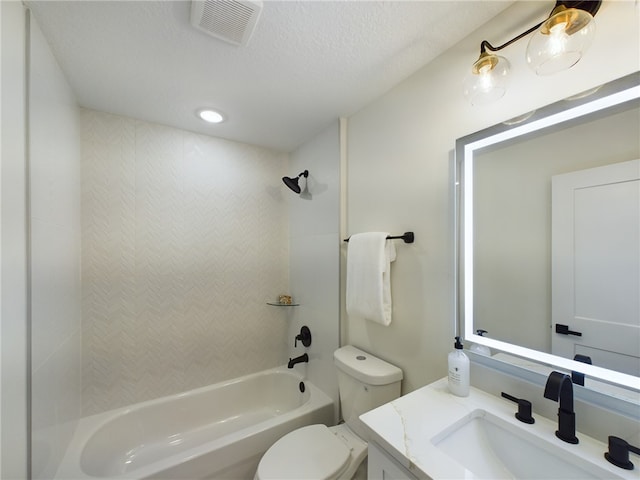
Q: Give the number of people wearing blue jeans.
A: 0